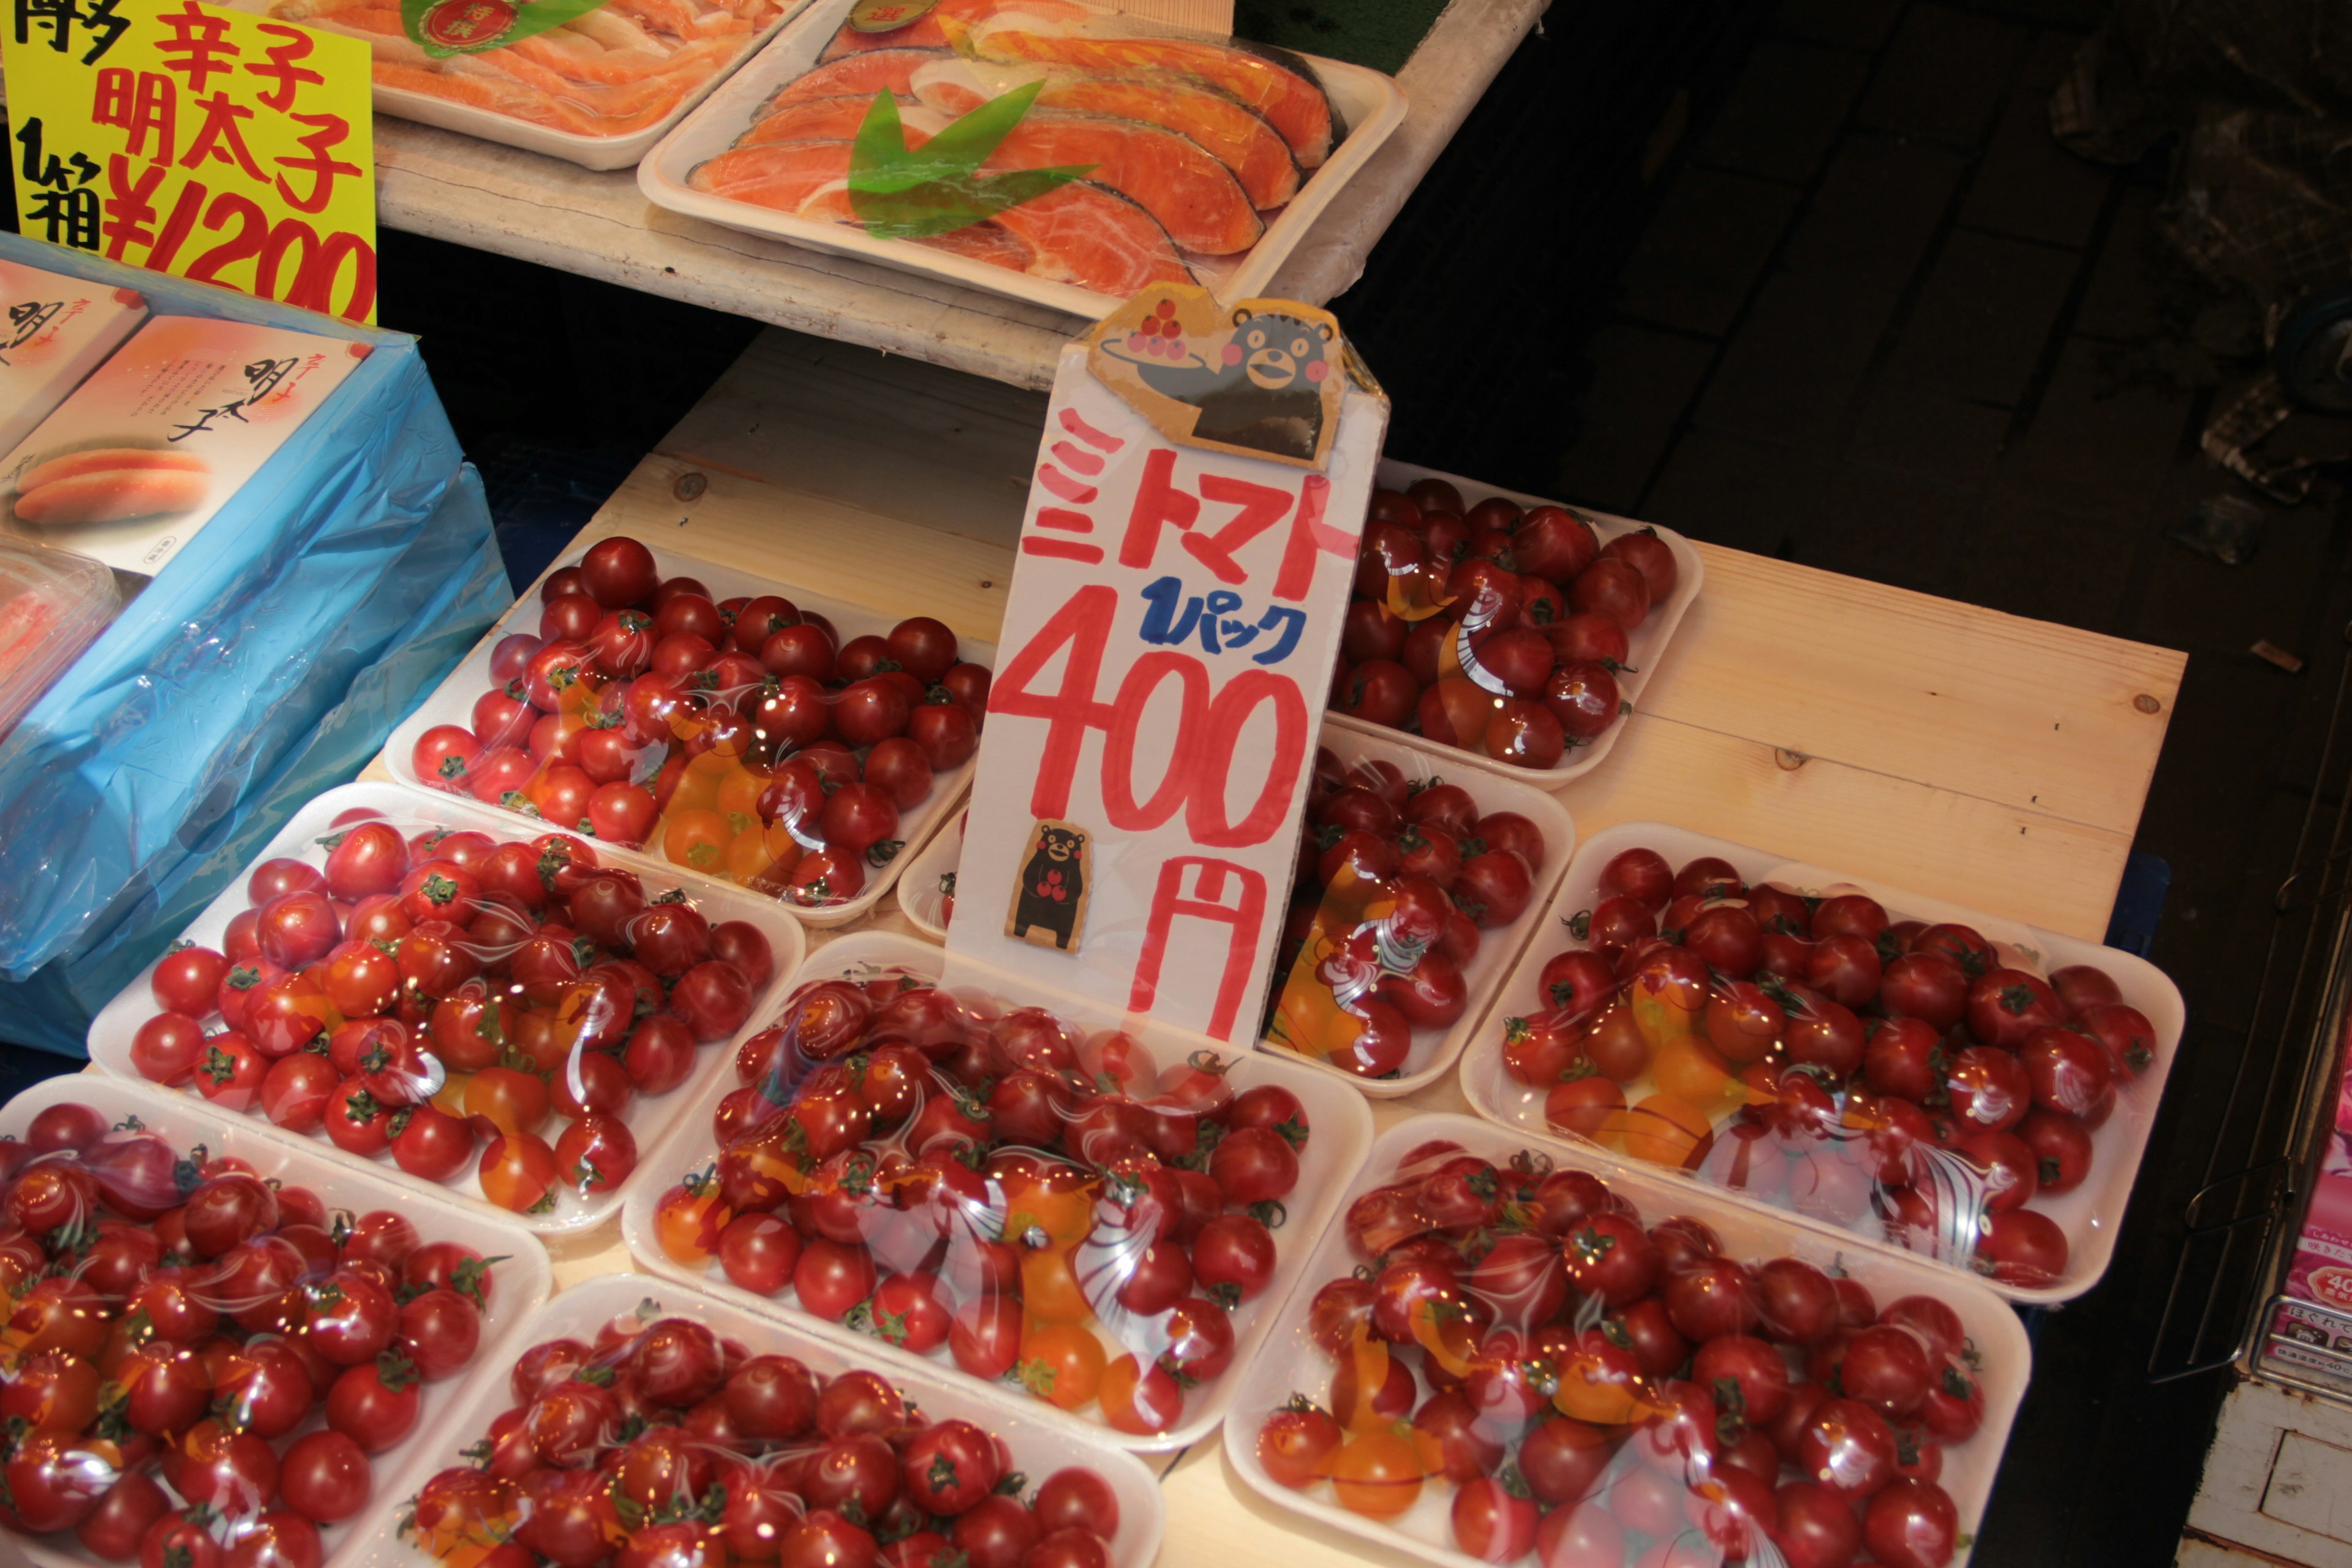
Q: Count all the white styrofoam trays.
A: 11